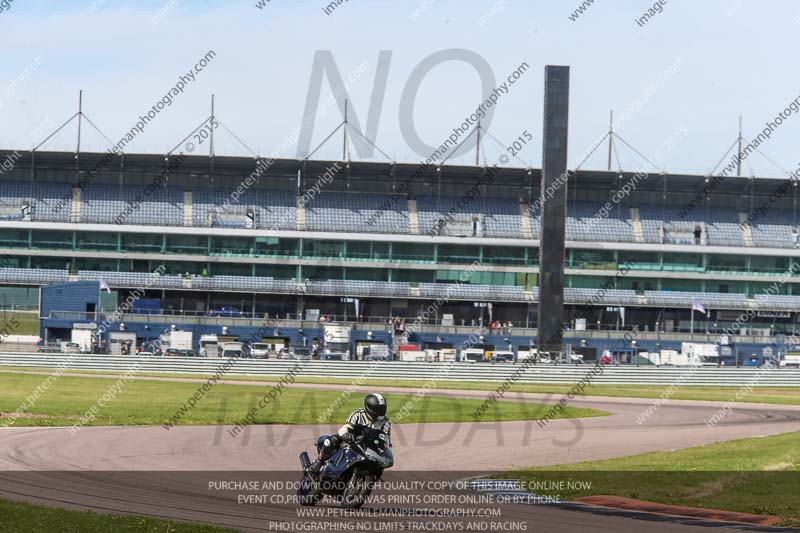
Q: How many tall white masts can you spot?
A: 6